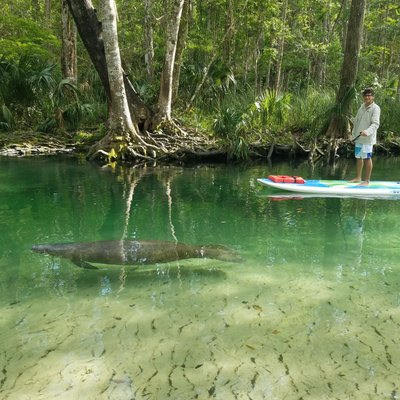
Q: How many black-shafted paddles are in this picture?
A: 1